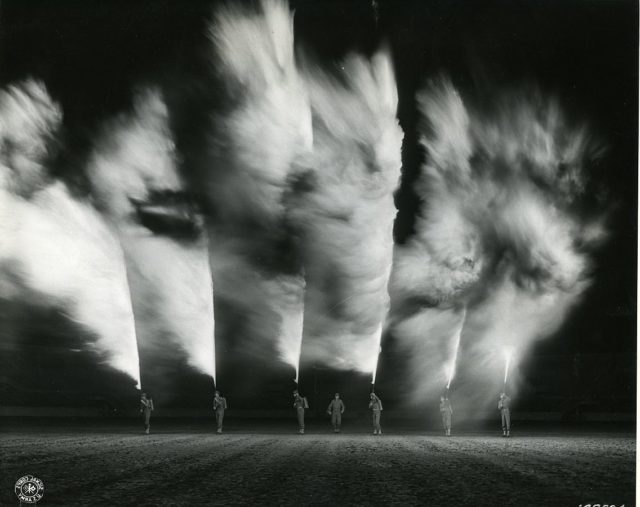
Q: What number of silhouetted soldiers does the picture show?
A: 7